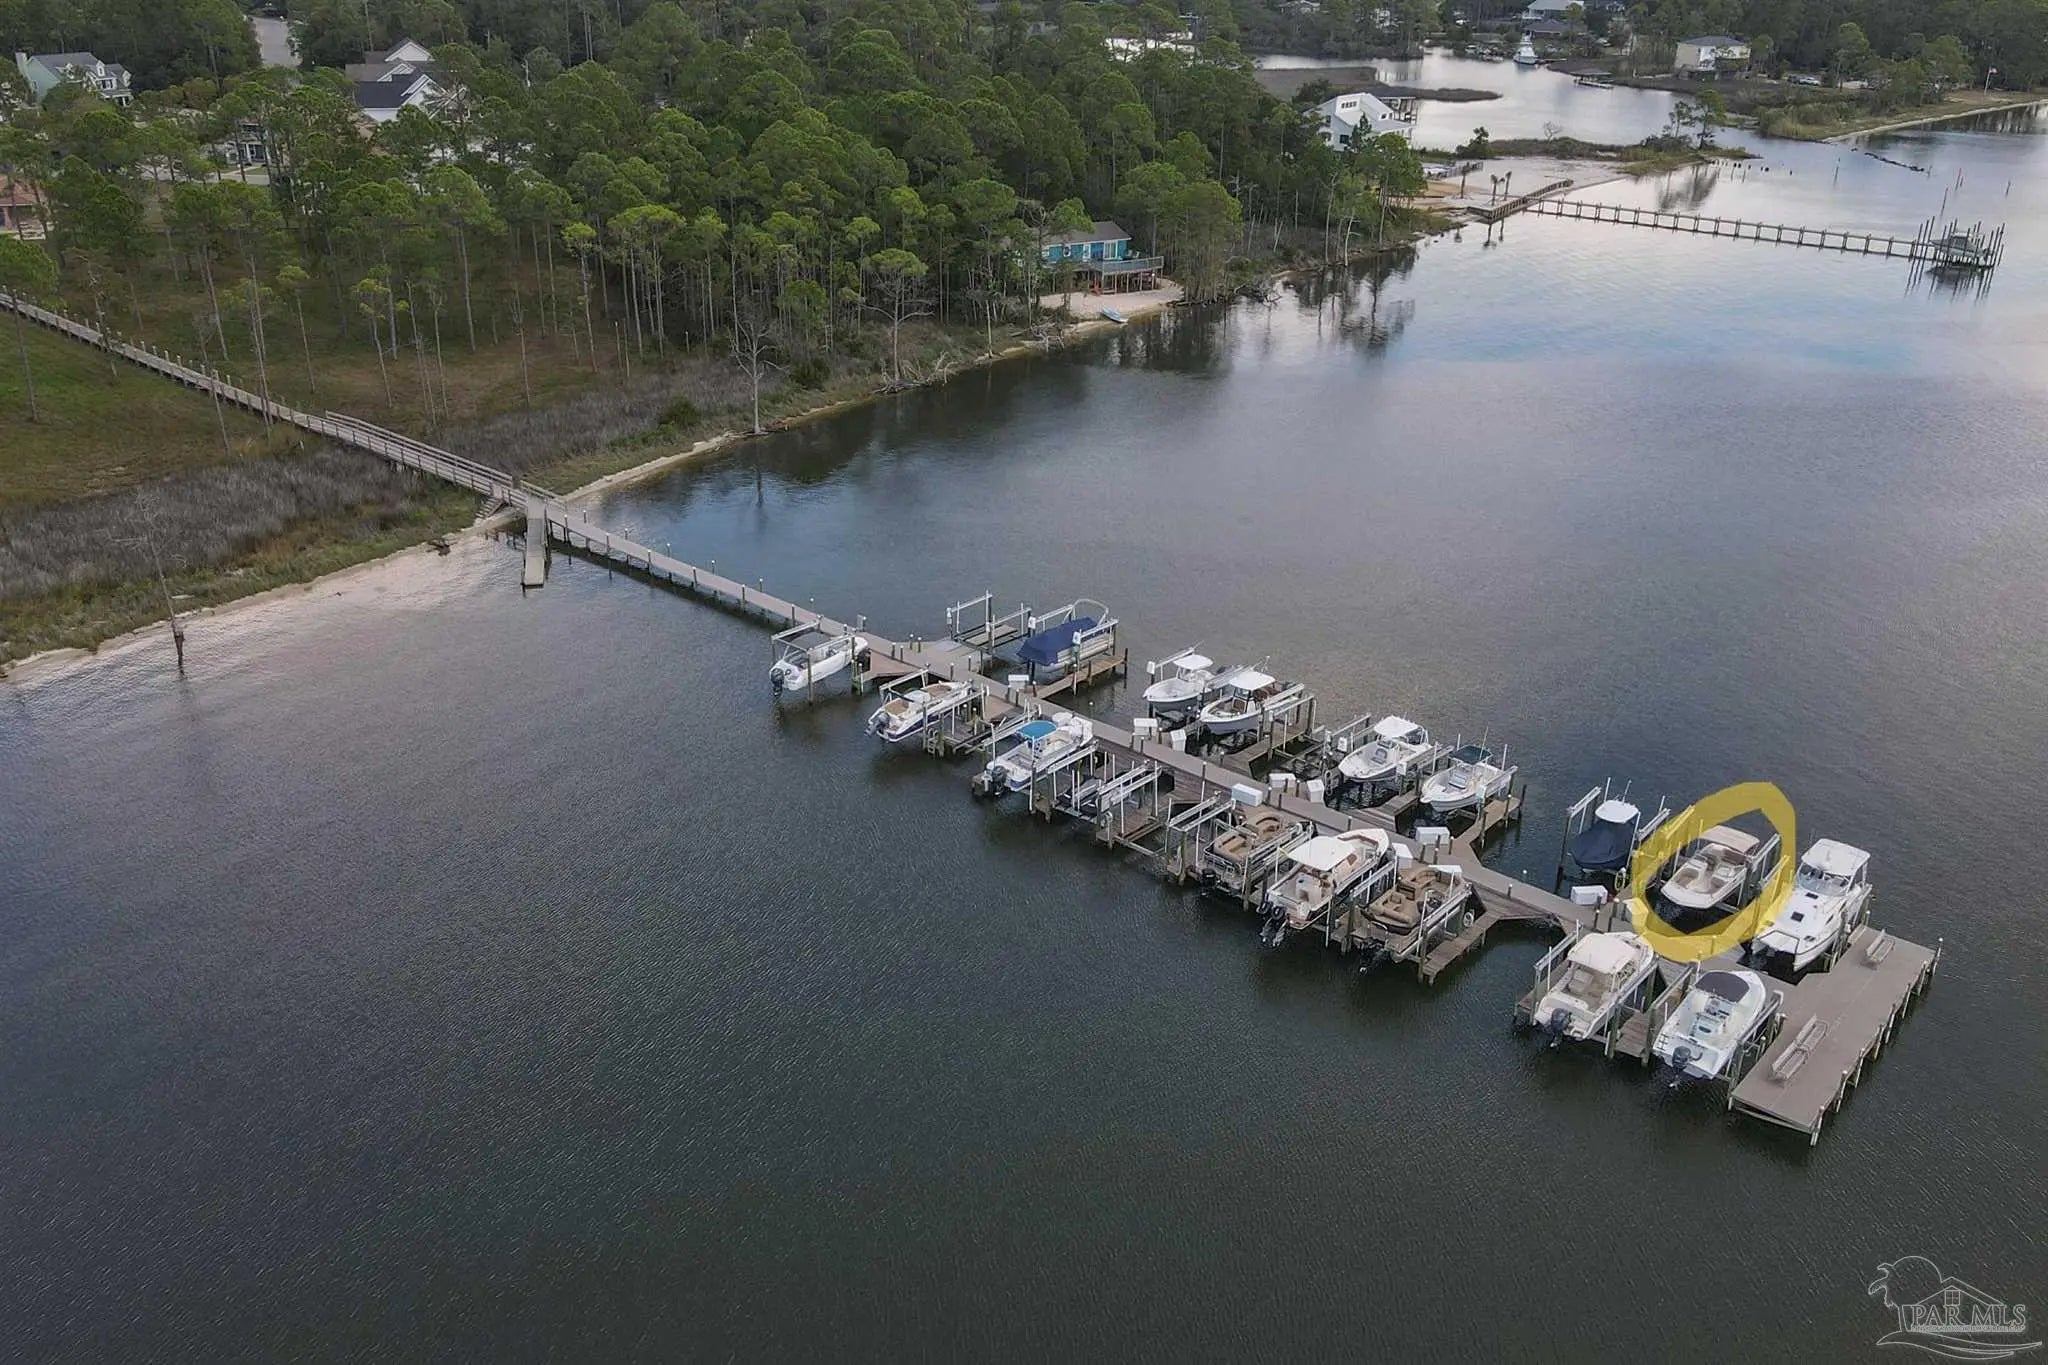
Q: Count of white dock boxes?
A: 11